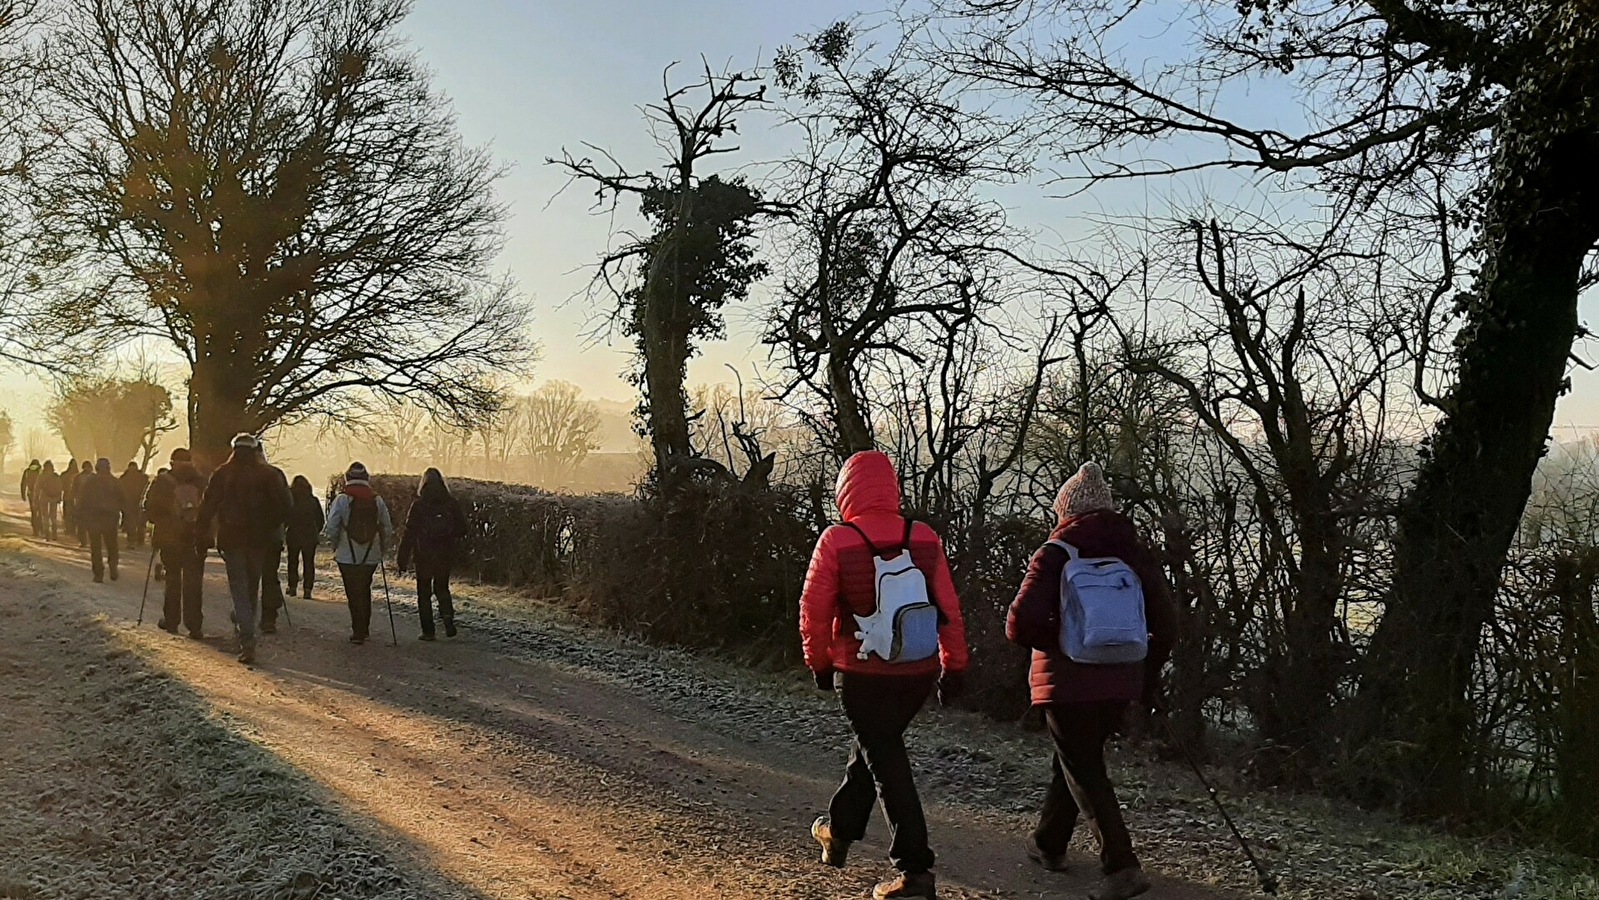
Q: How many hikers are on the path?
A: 15